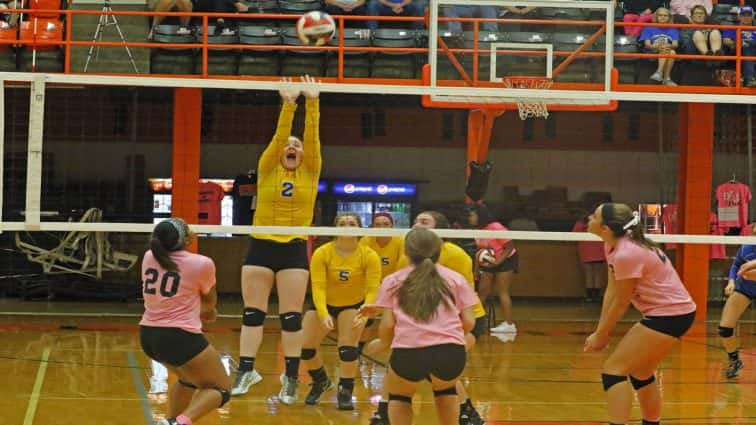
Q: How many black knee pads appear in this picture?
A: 11